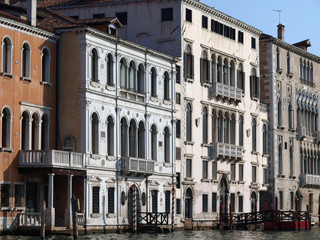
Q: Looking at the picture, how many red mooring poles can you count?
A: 7